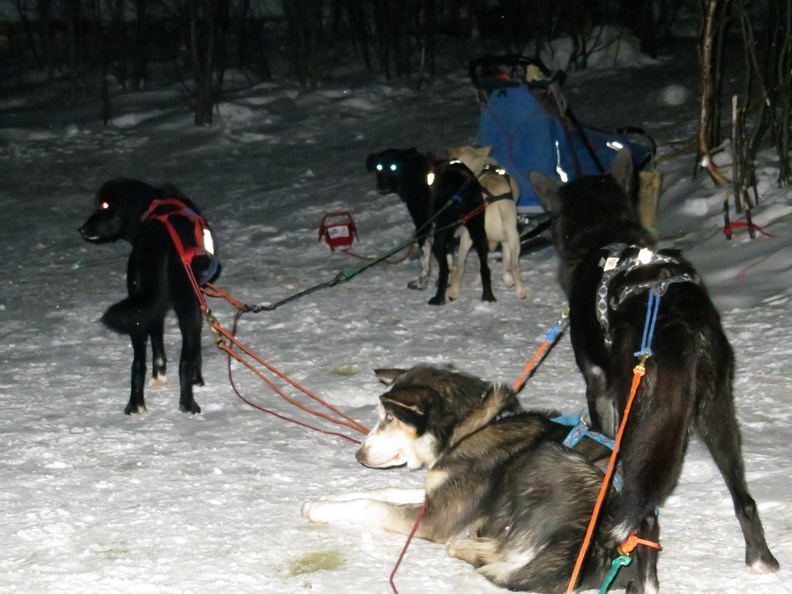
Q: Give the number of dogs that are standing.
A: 4